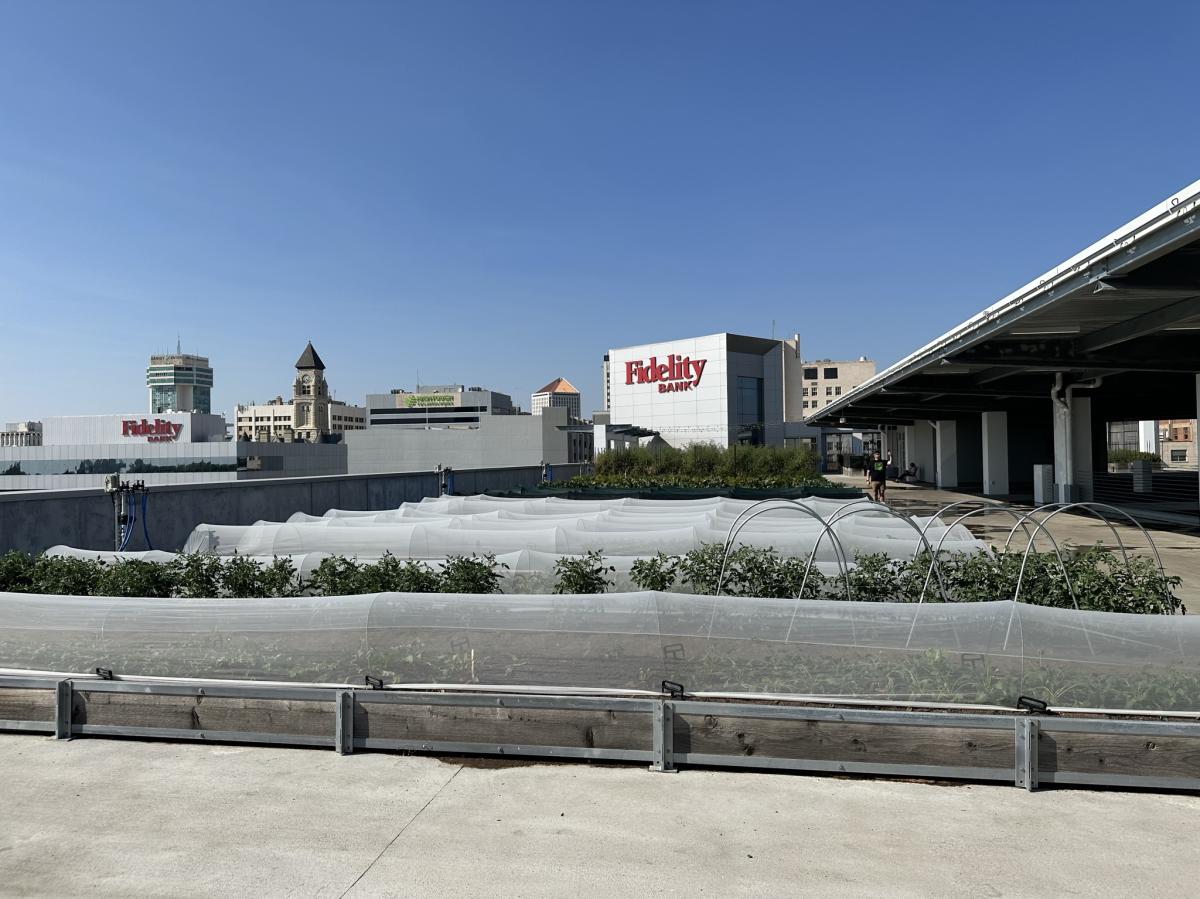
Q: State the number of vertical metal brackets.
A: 4